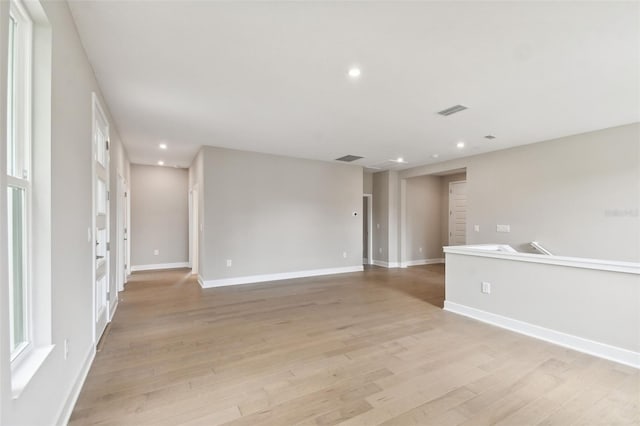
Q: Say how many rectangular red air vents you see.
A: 0